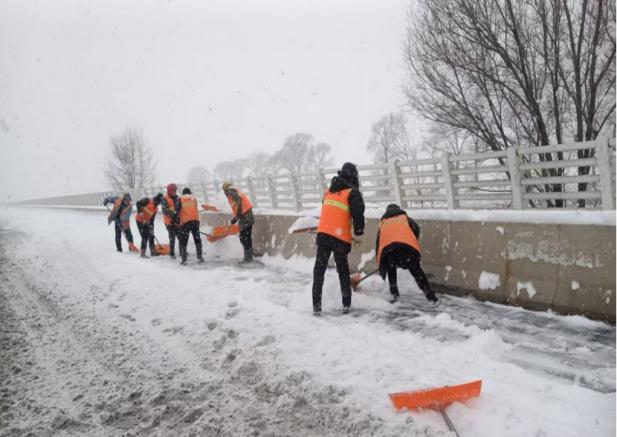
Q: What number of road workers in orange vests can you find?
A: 7